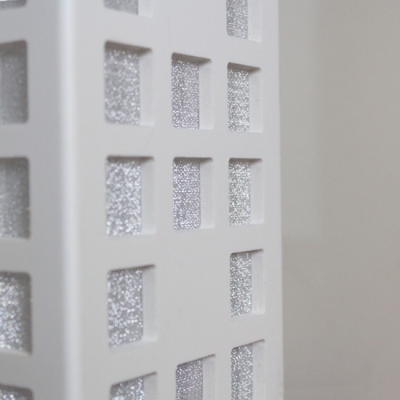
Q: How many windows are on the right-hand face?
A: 13